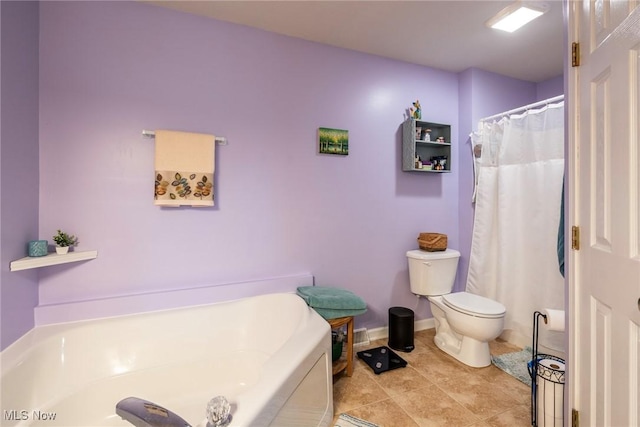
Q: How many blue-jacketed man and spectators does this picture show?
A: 0